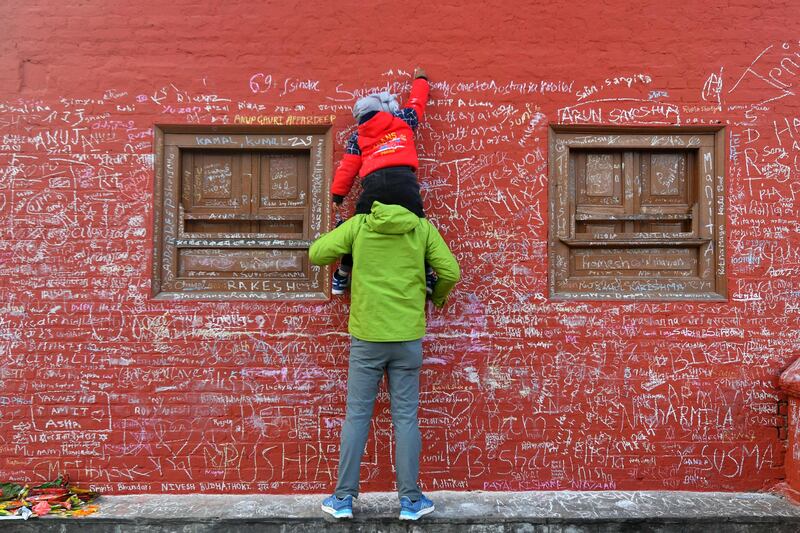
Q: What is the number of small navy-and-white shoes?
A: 2